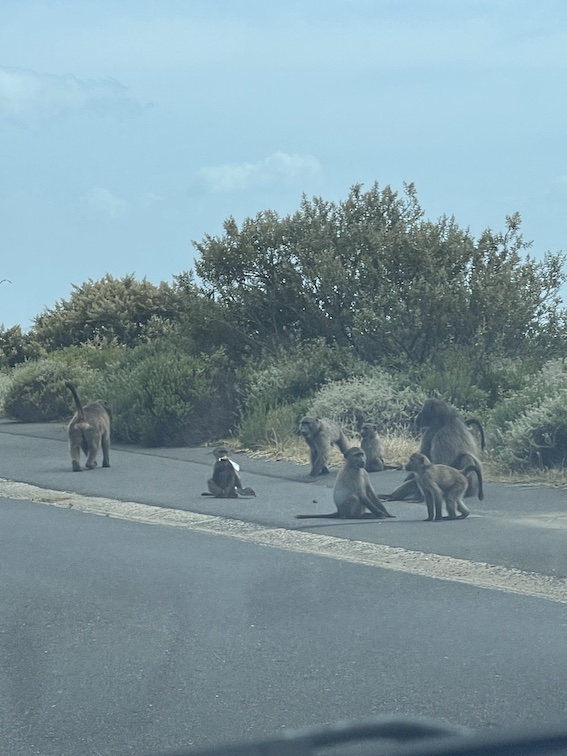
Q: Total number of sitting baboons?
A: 4